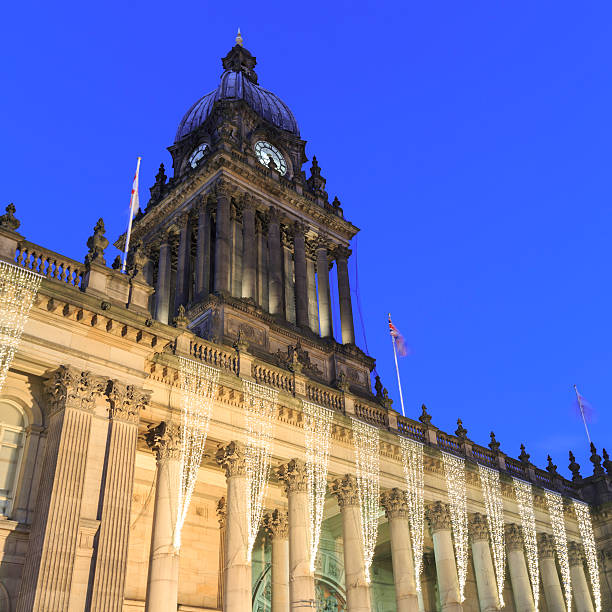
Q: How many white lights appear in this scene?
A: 11